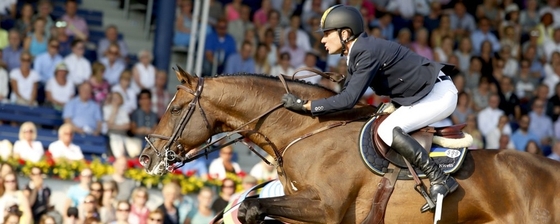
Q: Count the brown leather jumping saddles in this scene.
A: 1